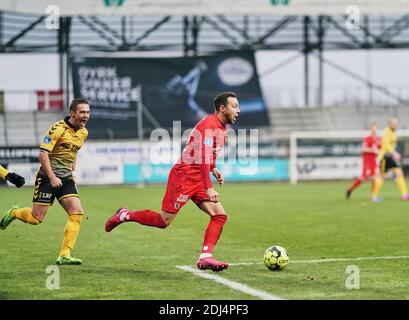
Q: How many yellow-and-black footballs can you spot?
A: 1